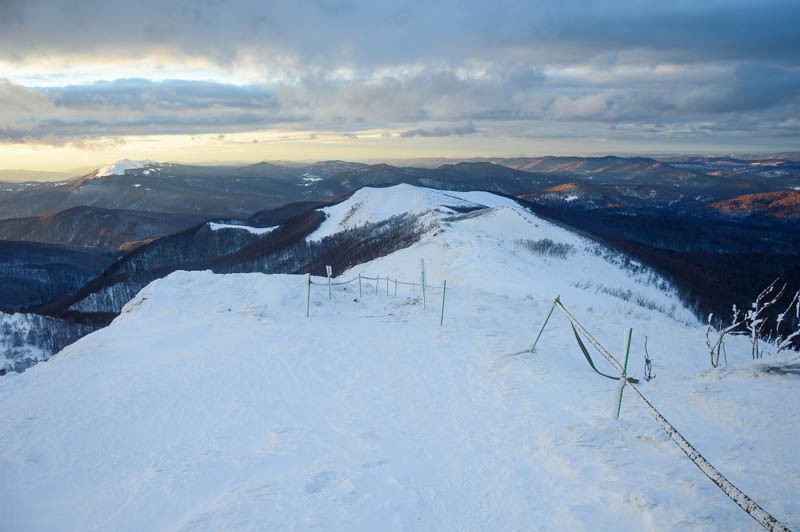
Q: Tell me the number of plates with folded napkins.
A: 0